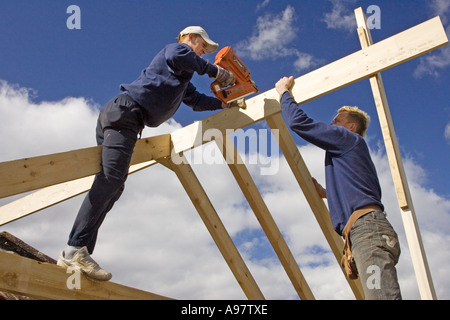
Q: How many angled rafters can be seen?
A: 3